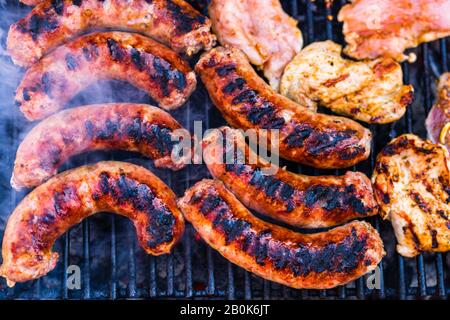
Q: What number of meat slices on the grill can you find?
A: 5